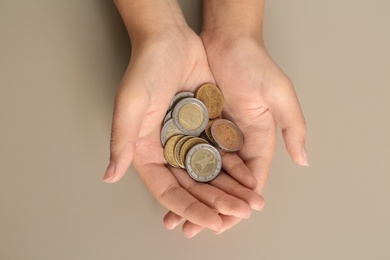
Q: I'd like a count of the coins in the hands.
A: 11